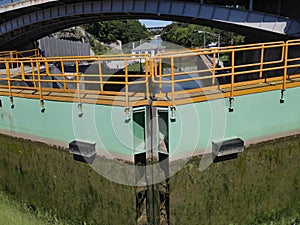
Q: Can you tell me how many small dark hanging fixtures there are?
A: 7